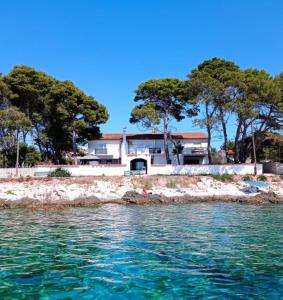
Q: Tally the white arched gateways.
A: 1